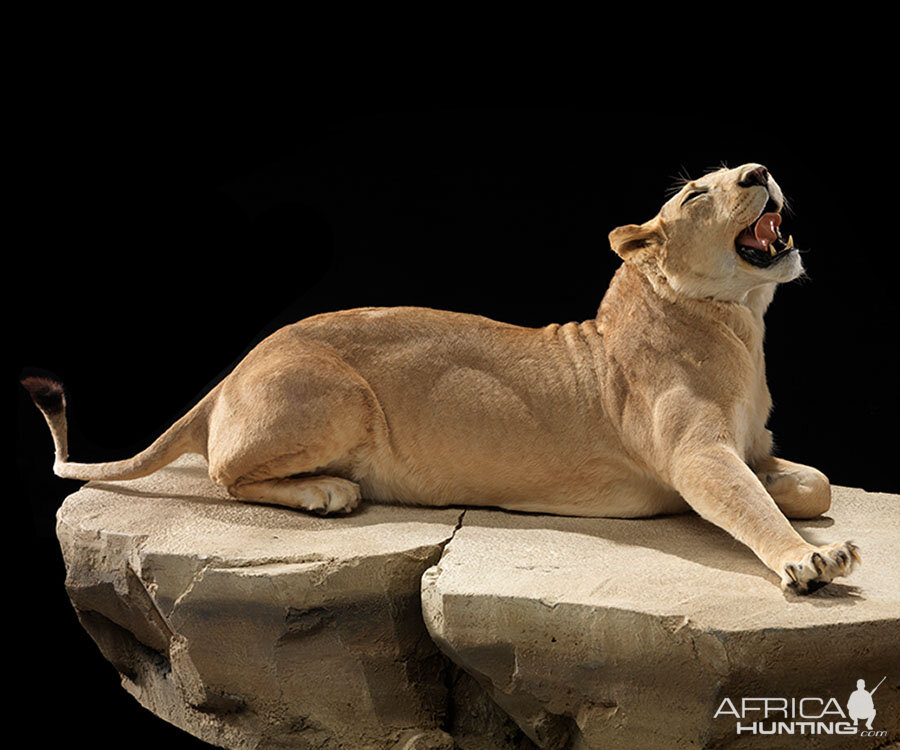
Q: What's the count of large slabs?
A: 2